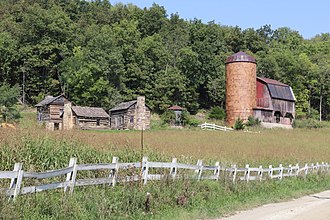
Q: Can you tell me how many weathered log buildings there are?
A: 3